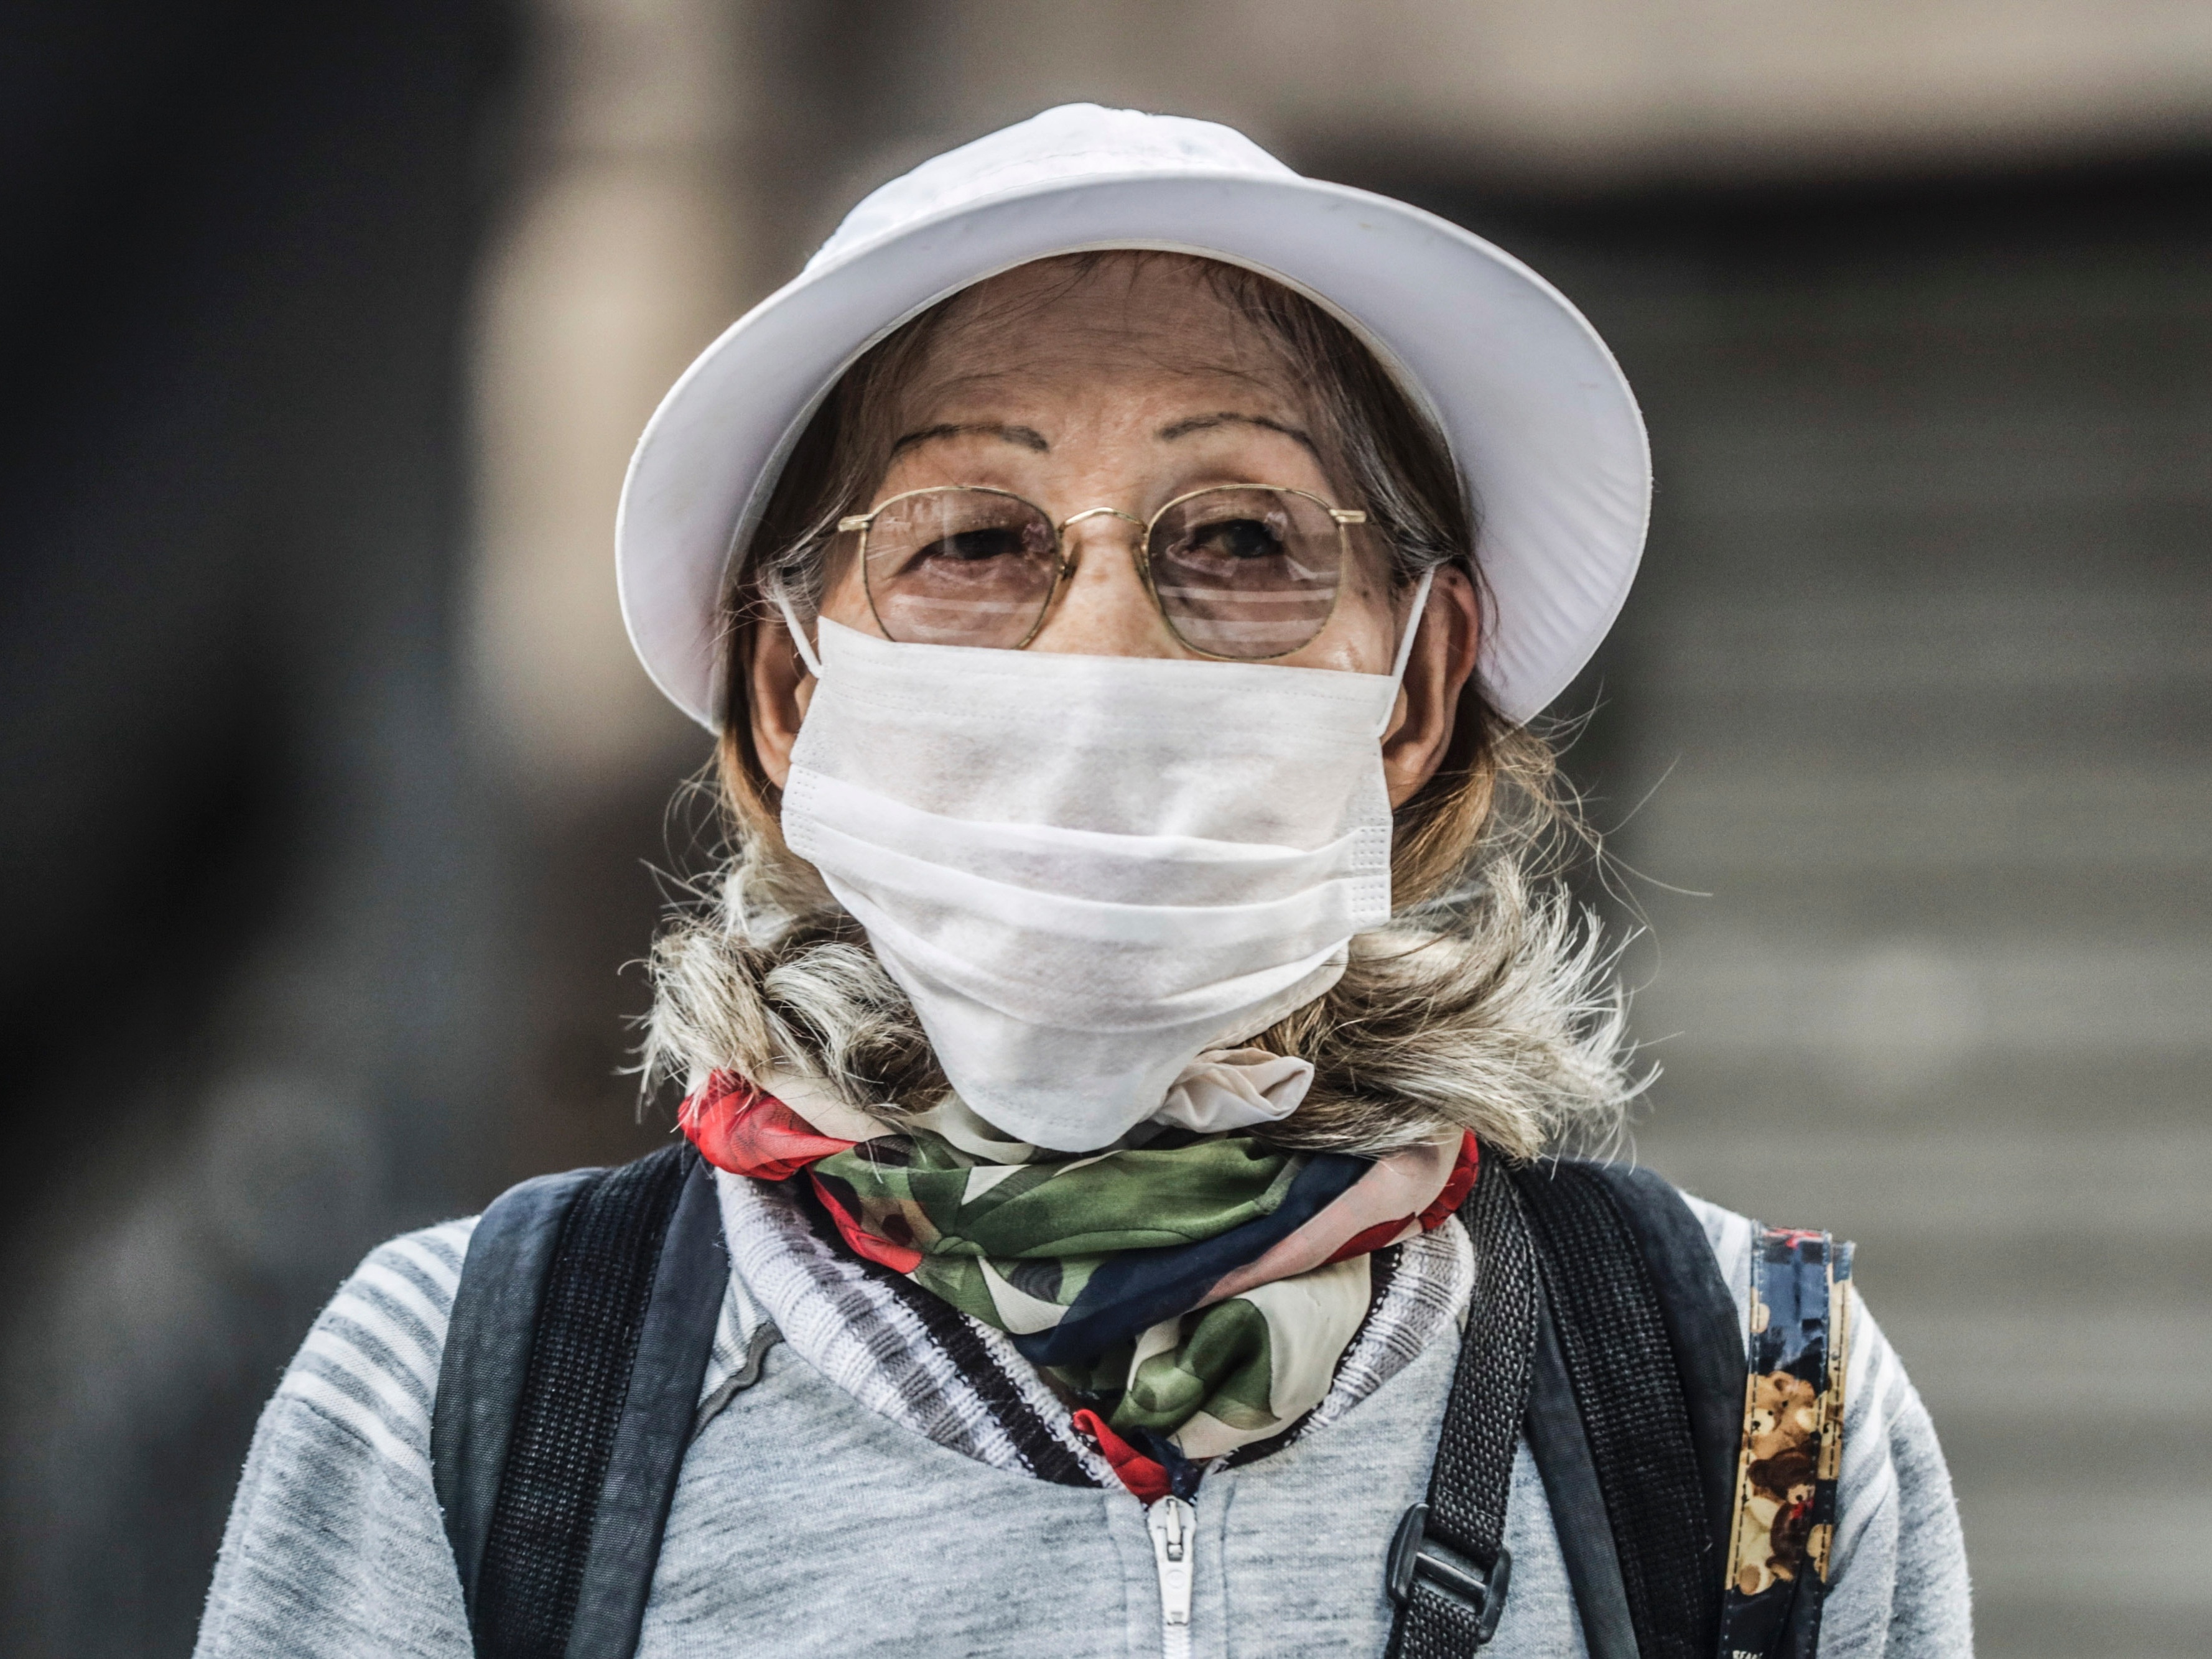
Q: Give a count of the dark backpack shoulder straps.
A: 2